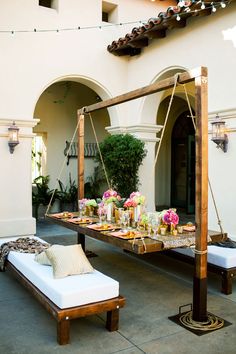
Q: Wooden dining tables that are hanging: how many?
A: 1